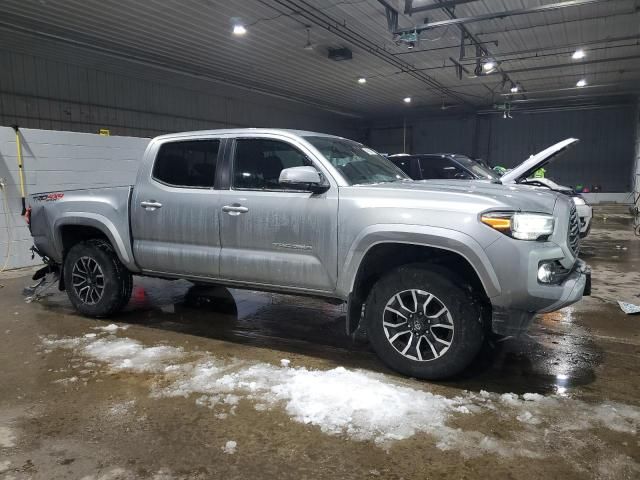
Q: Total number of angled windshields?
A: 2